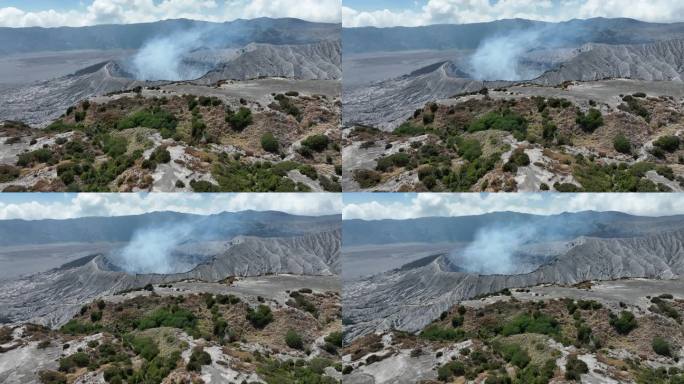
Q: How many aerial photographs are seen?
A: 4